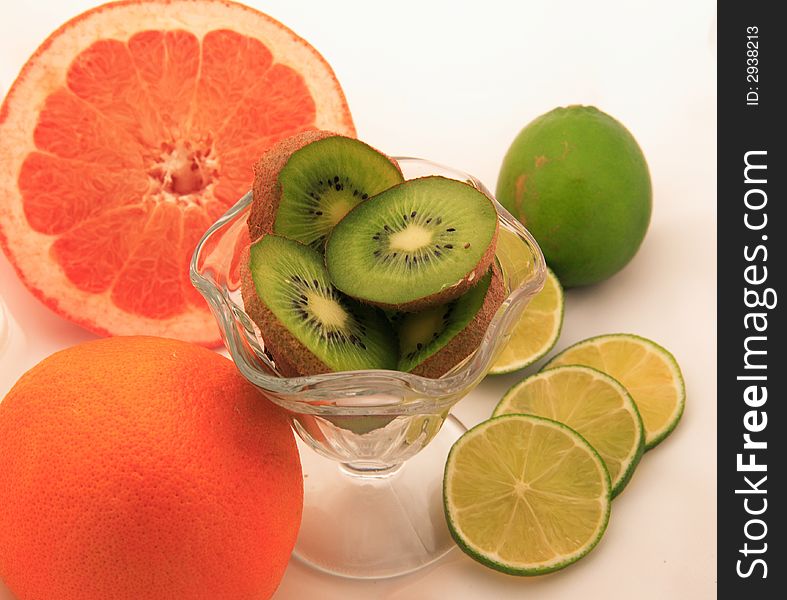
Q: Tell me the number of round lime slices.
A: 4